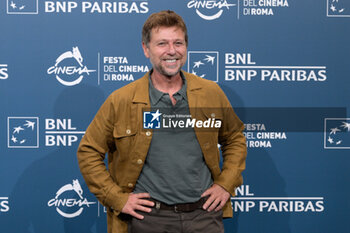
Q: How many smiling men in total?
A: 1